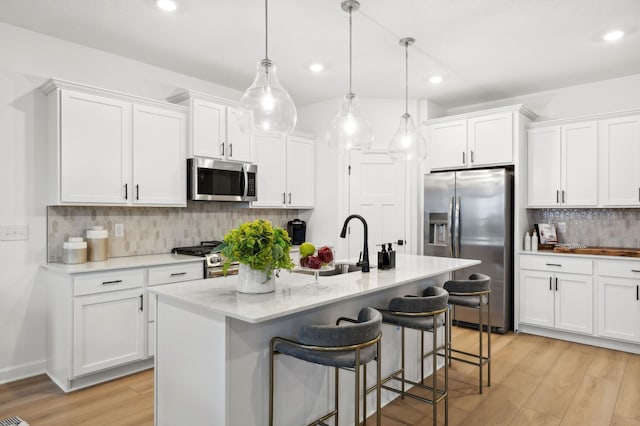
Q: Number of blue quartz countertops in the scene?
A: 0